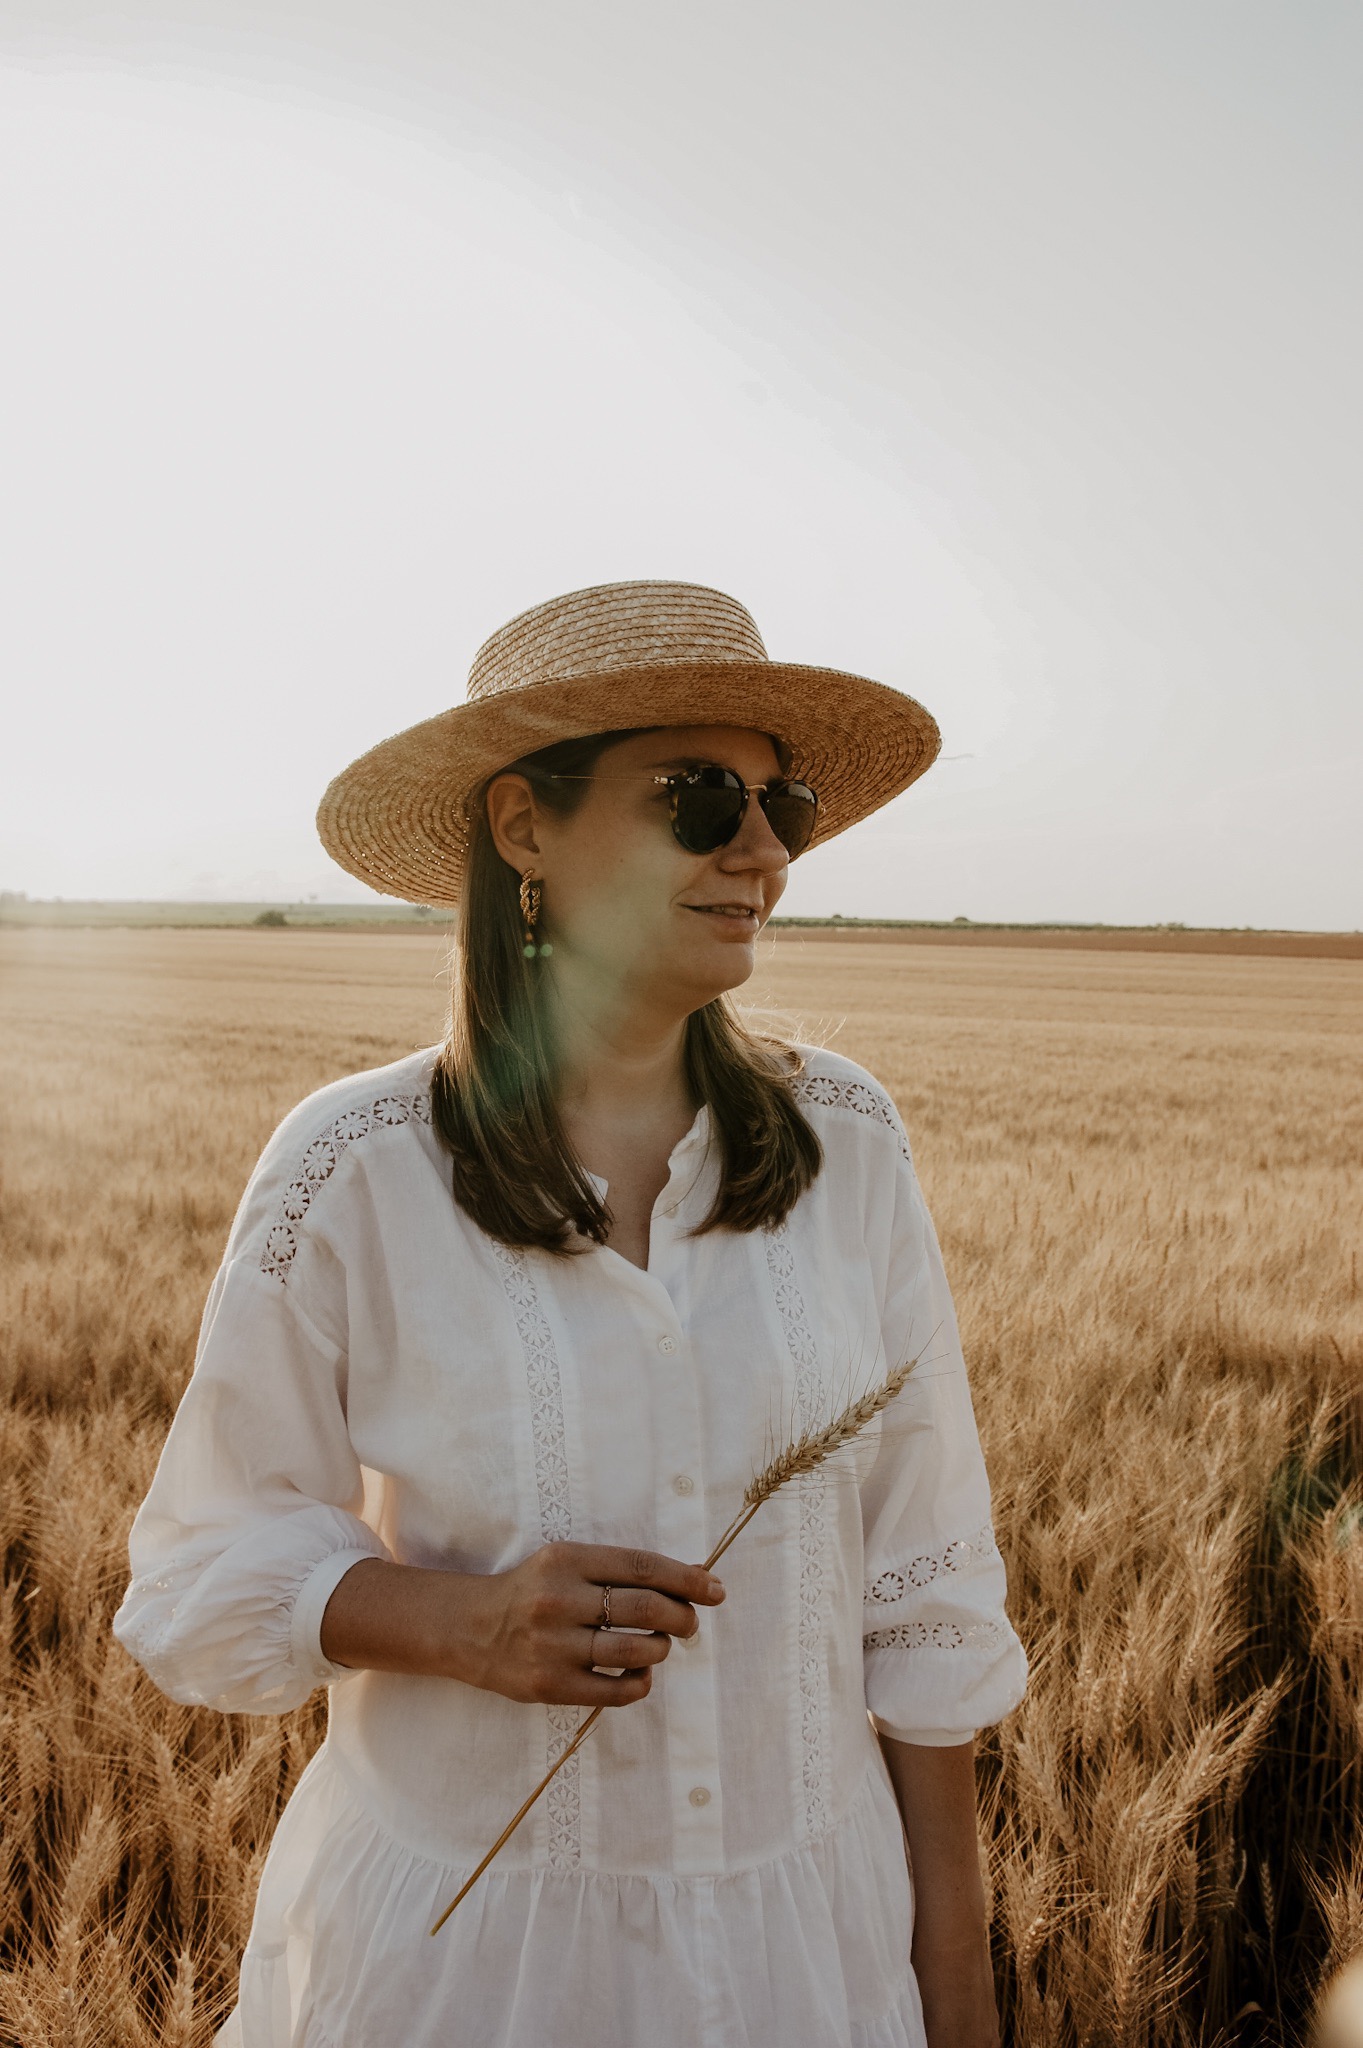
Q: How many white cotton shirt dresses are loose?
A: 1